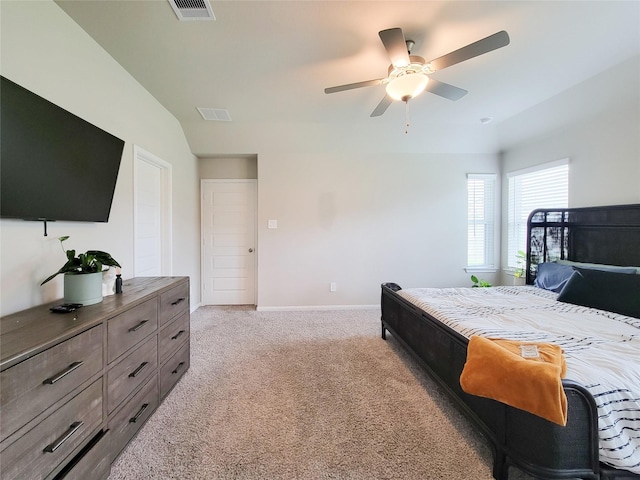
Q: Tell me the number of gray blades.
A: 5